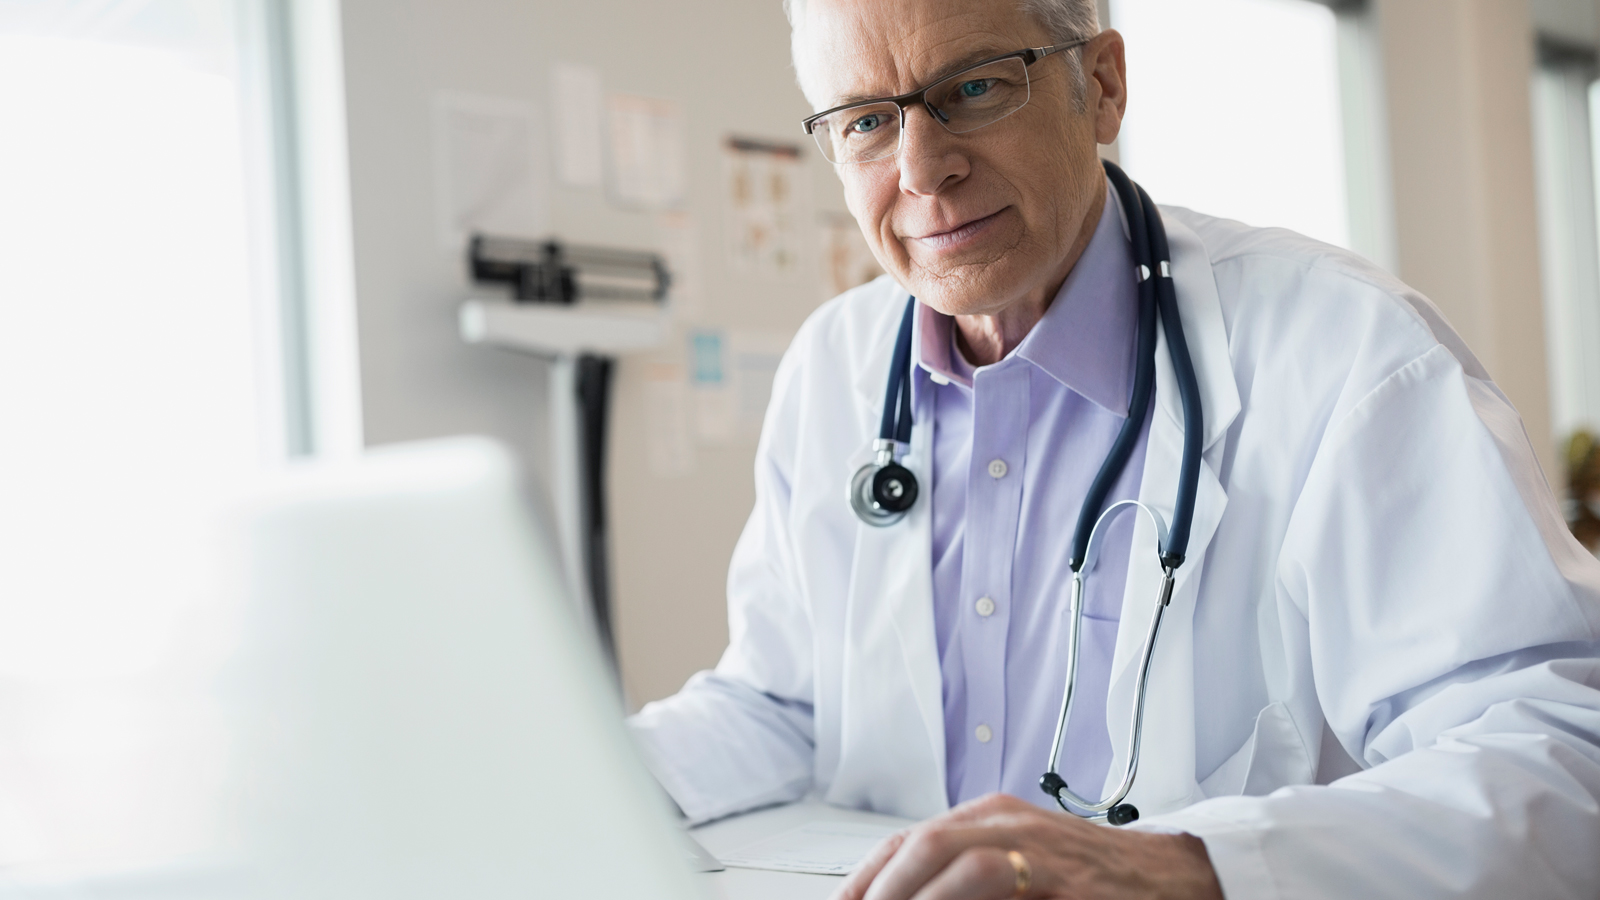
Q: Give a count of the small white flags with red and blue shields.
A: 0